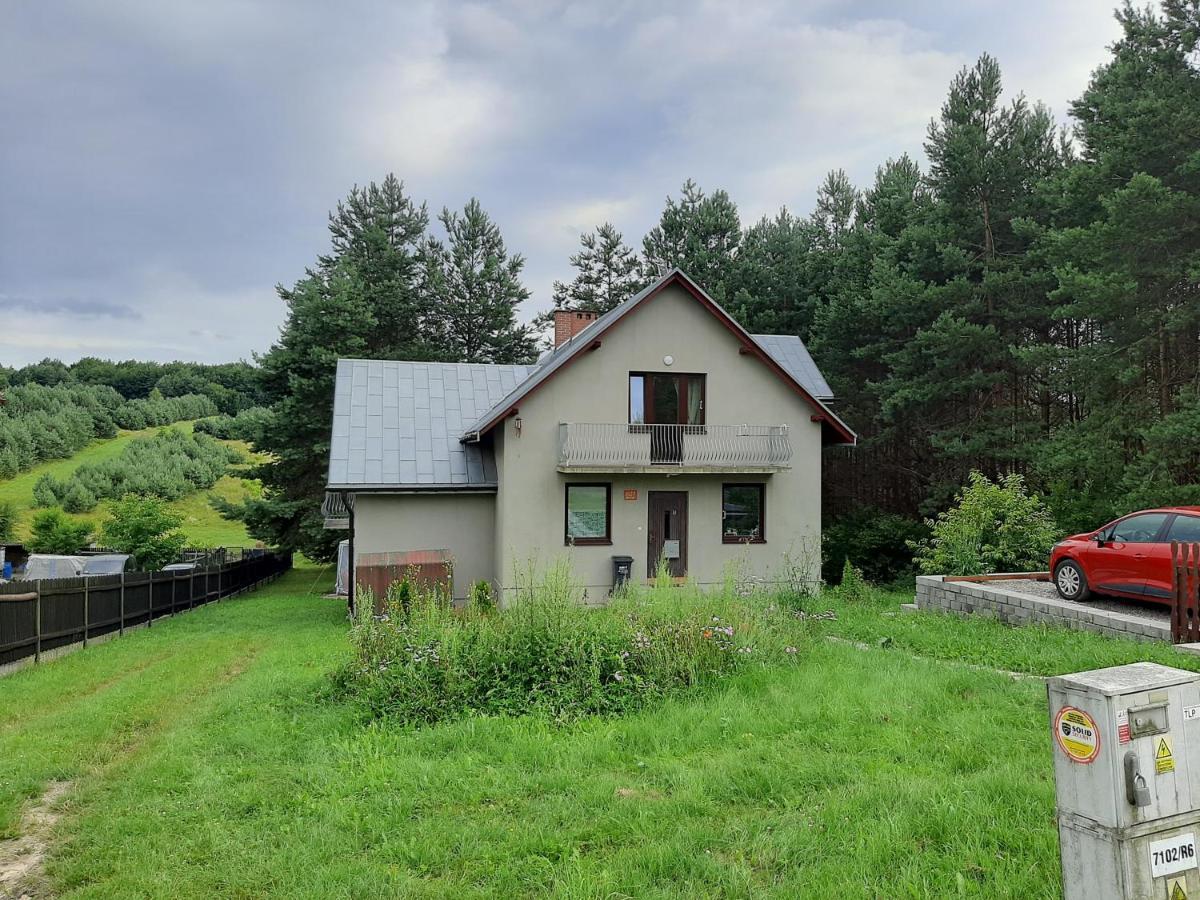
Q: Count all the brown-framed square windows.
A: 2